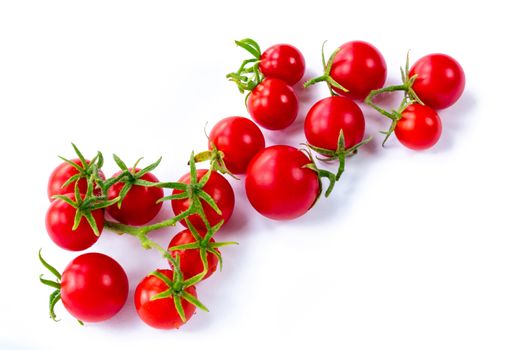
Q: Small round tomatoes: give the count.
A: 15